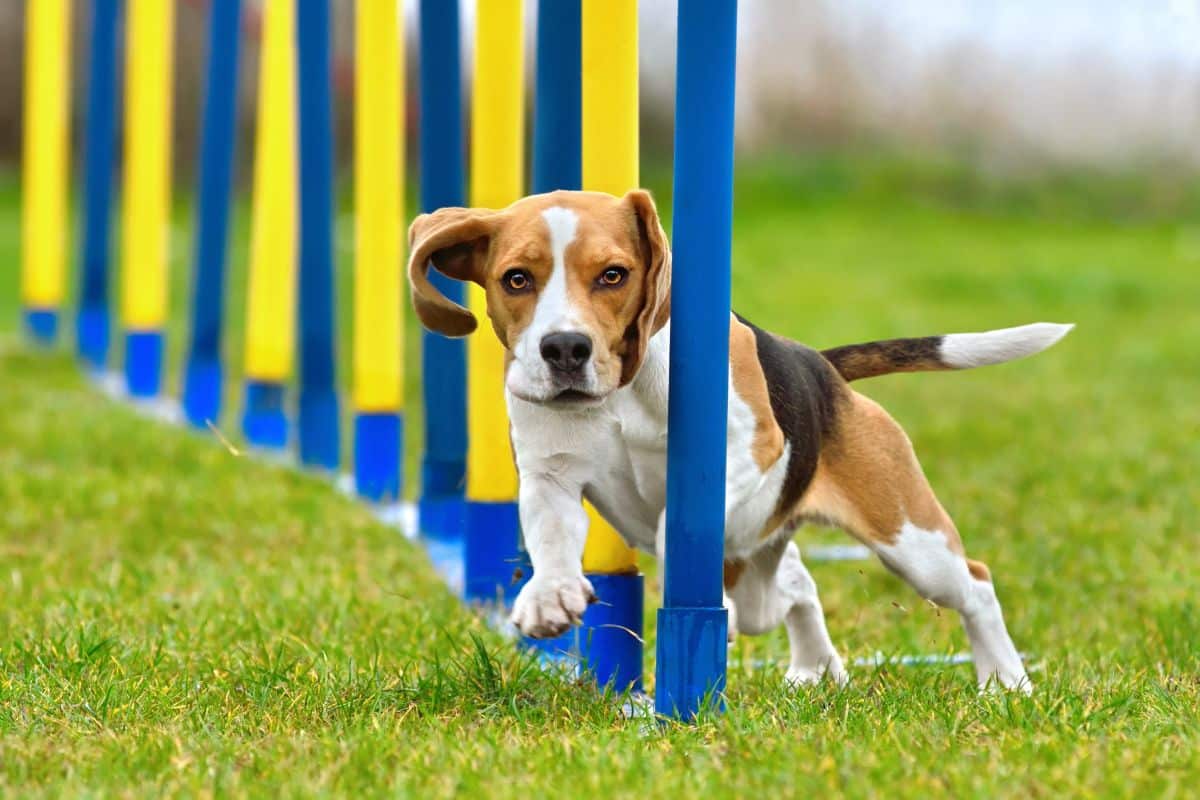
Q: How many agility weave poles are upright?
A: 12